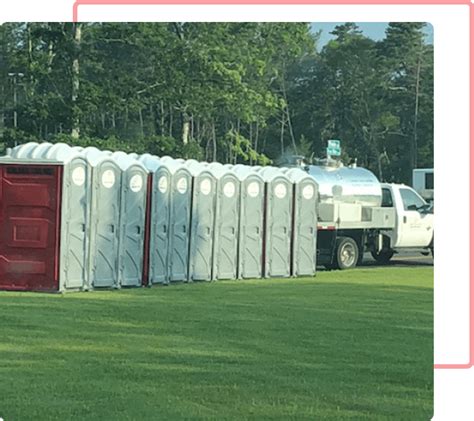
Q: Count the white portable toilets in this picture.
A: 10